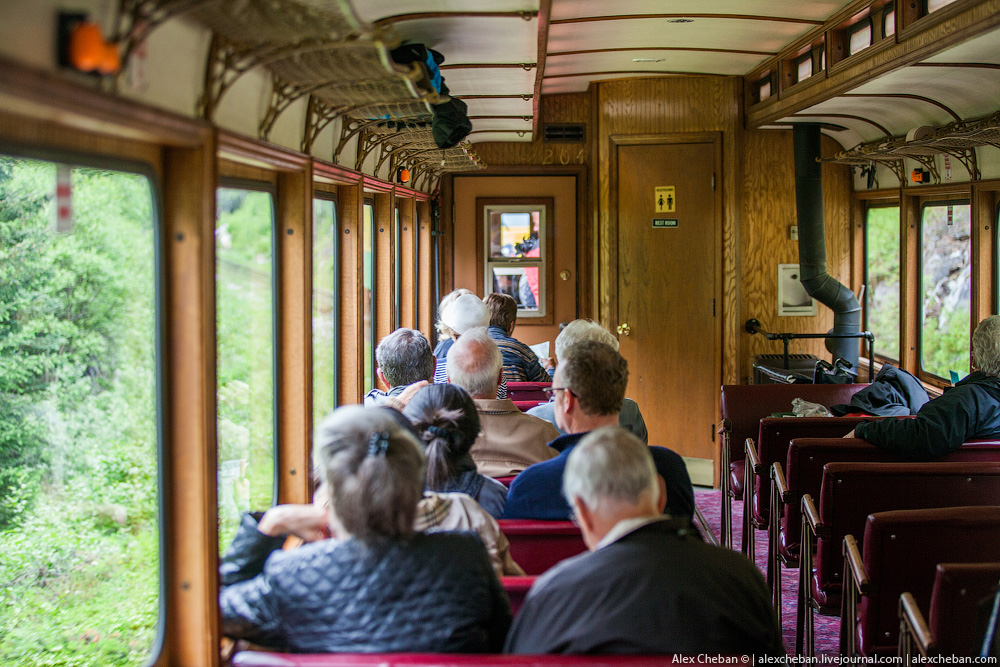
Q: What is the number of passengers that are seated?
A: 12